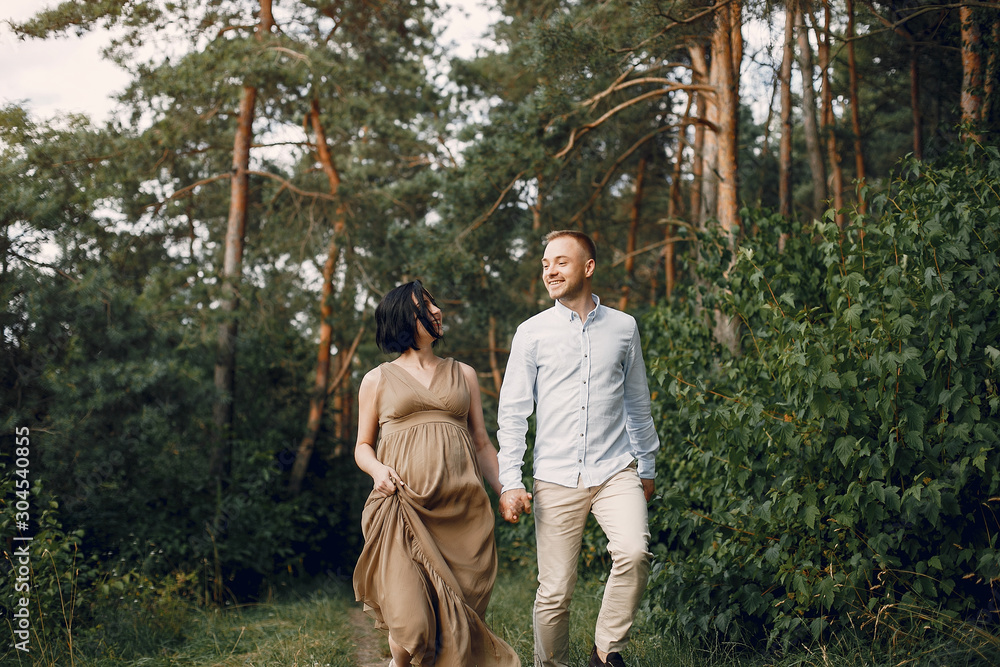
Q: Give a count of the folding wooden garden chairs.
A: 0